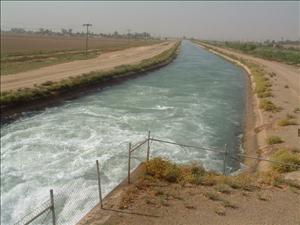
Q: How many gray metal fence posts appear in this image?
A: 5